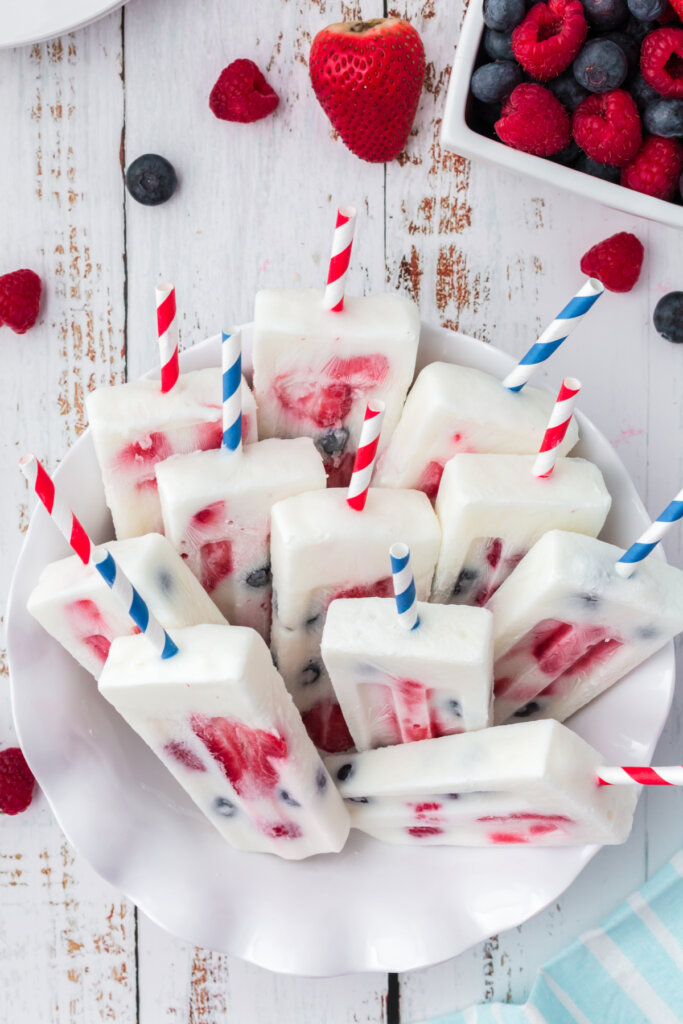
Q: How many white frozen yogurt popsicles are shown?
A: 11